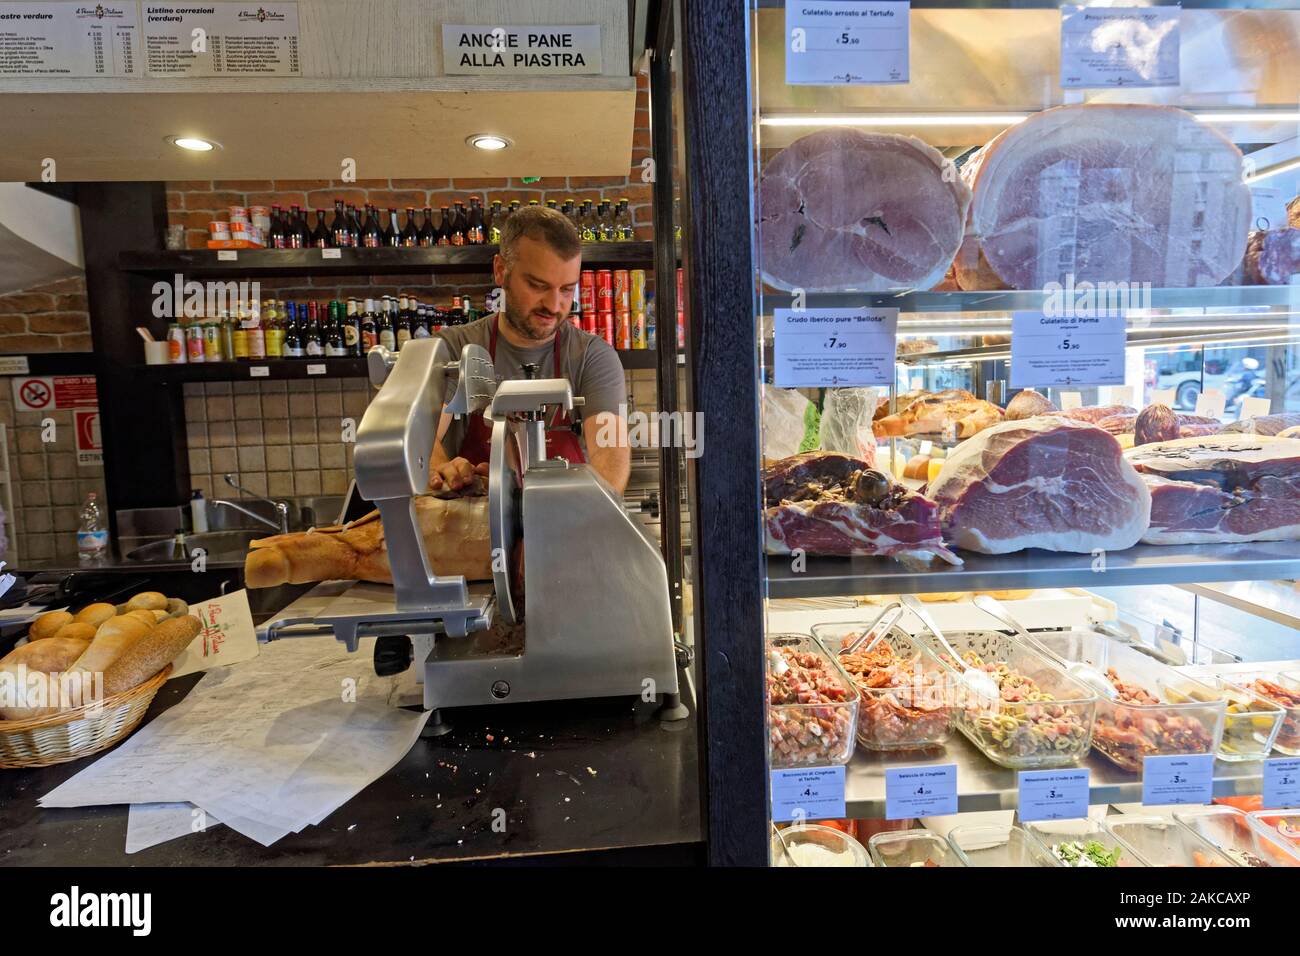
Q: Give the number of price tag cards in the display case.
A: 9